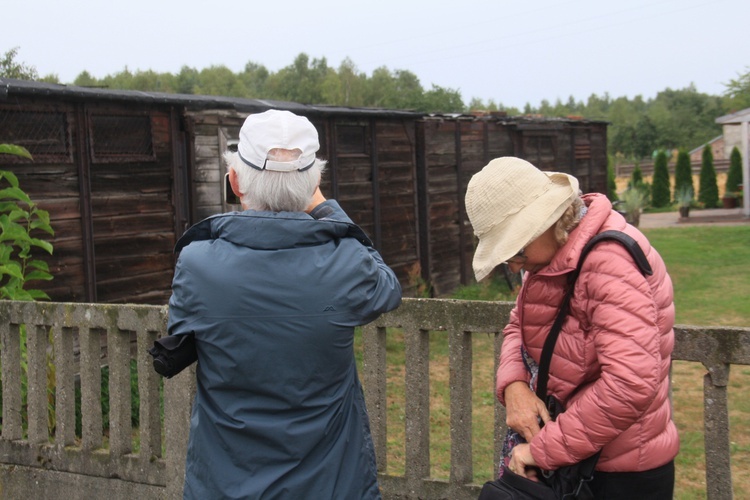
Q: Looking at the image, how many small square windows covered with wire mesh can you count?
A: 2